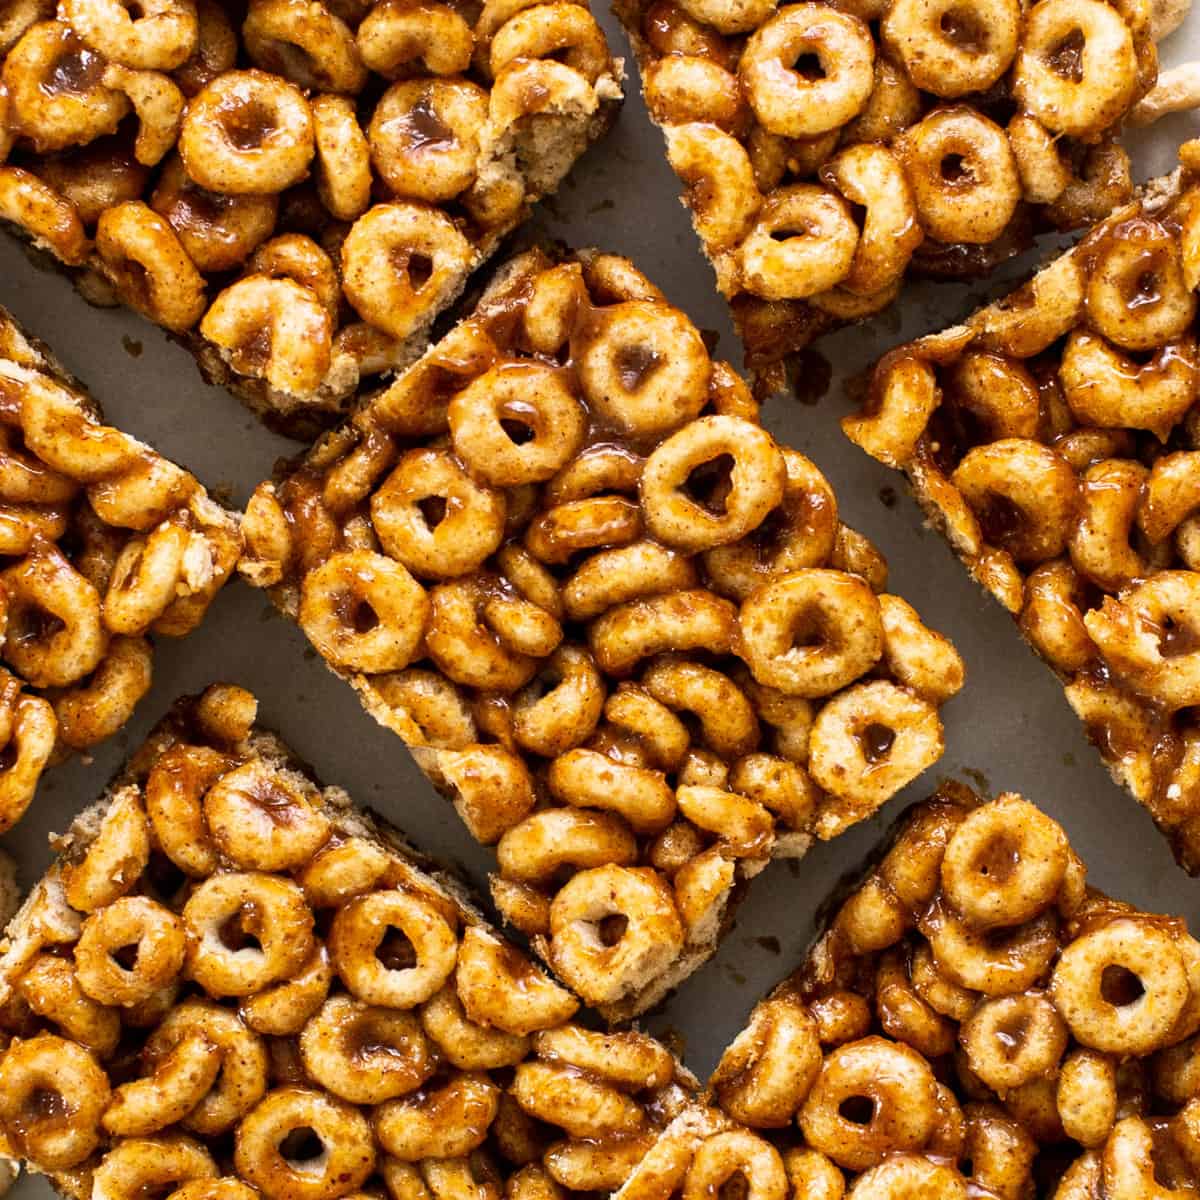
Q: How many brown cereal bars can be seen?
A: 7